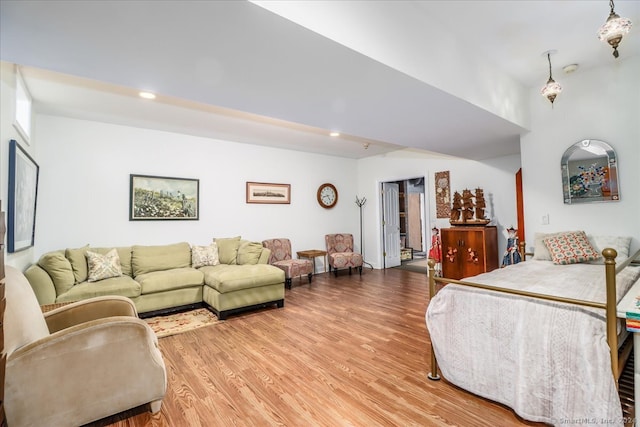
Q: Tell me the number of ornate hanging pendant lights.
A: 2